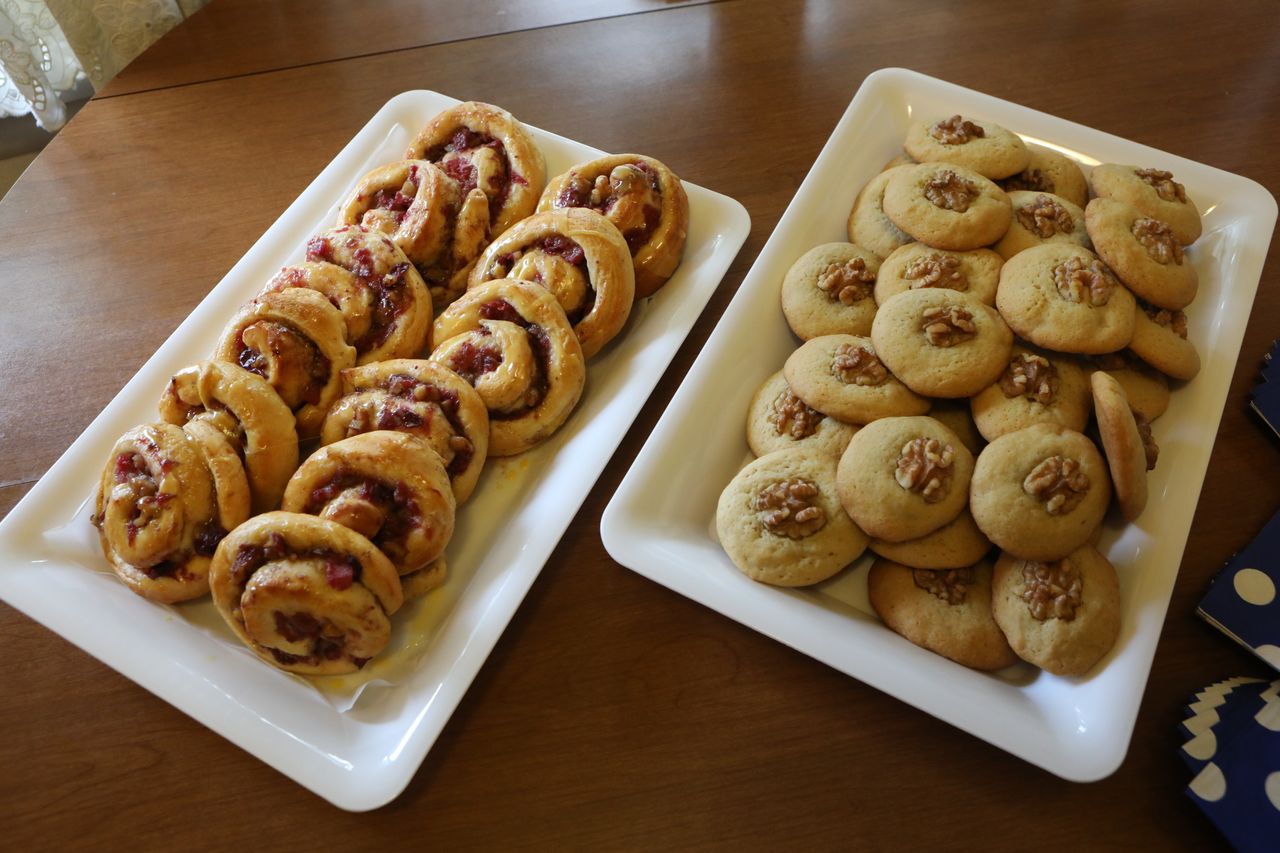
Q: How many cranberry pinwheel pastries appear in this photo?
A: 12